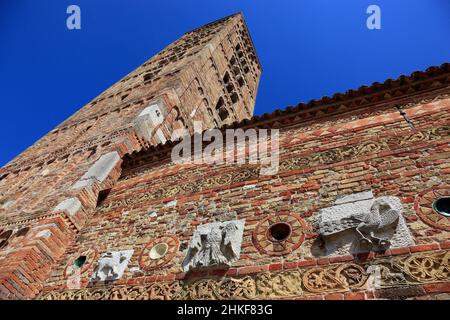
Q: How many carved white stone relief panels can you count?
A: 3